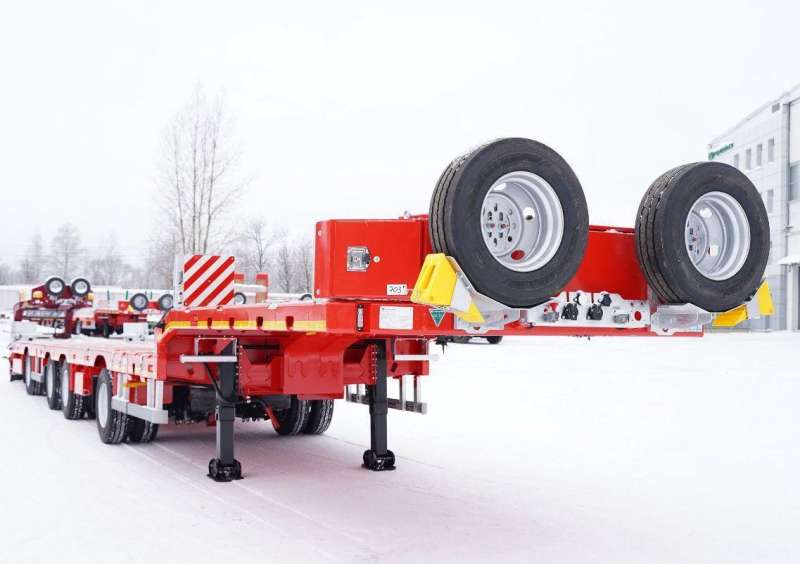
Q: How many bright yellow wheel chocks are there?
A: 2